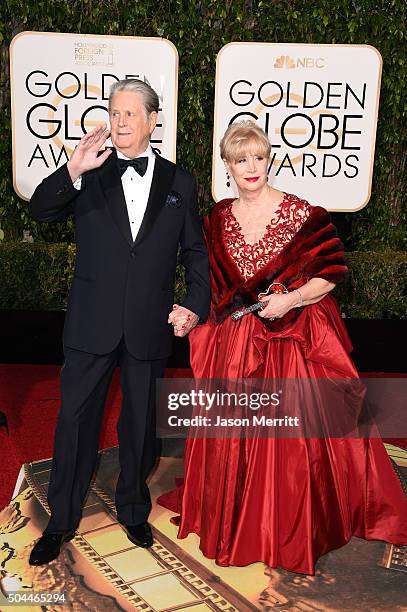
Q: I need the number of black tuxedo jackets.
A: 1